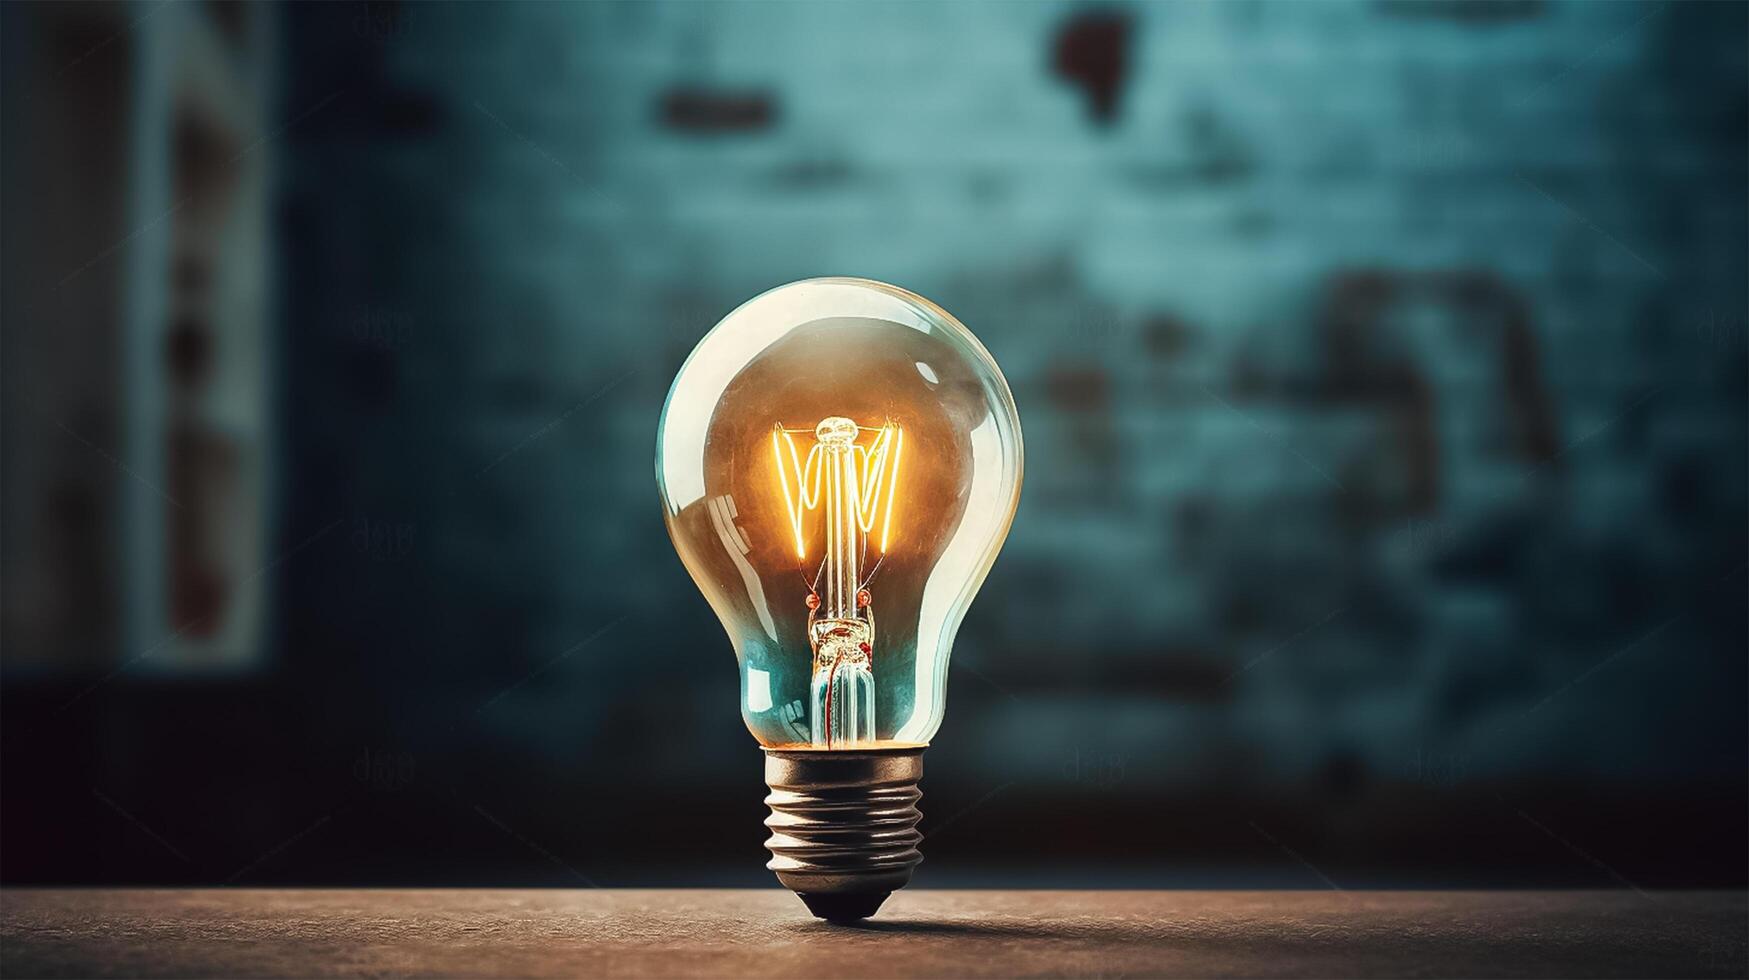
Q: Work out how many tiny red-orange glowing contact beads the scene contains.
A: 2